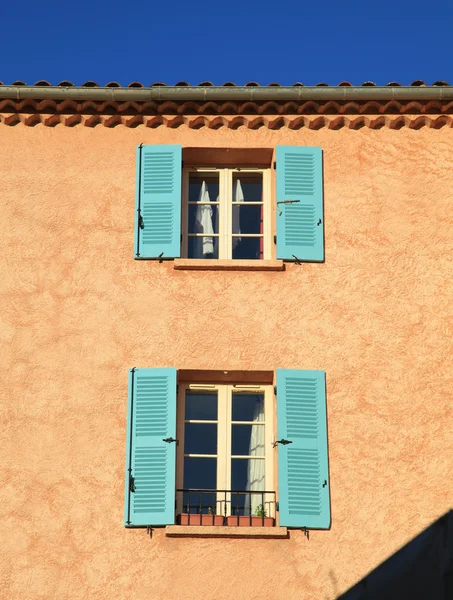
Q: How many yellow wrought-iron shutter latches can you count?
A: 0